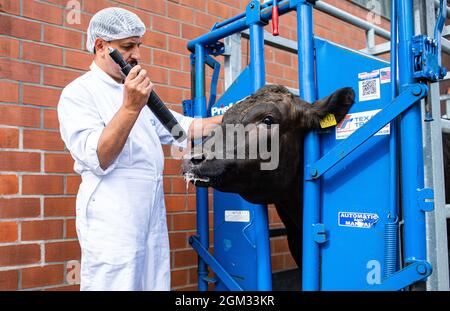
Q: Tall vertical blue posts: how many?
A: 4